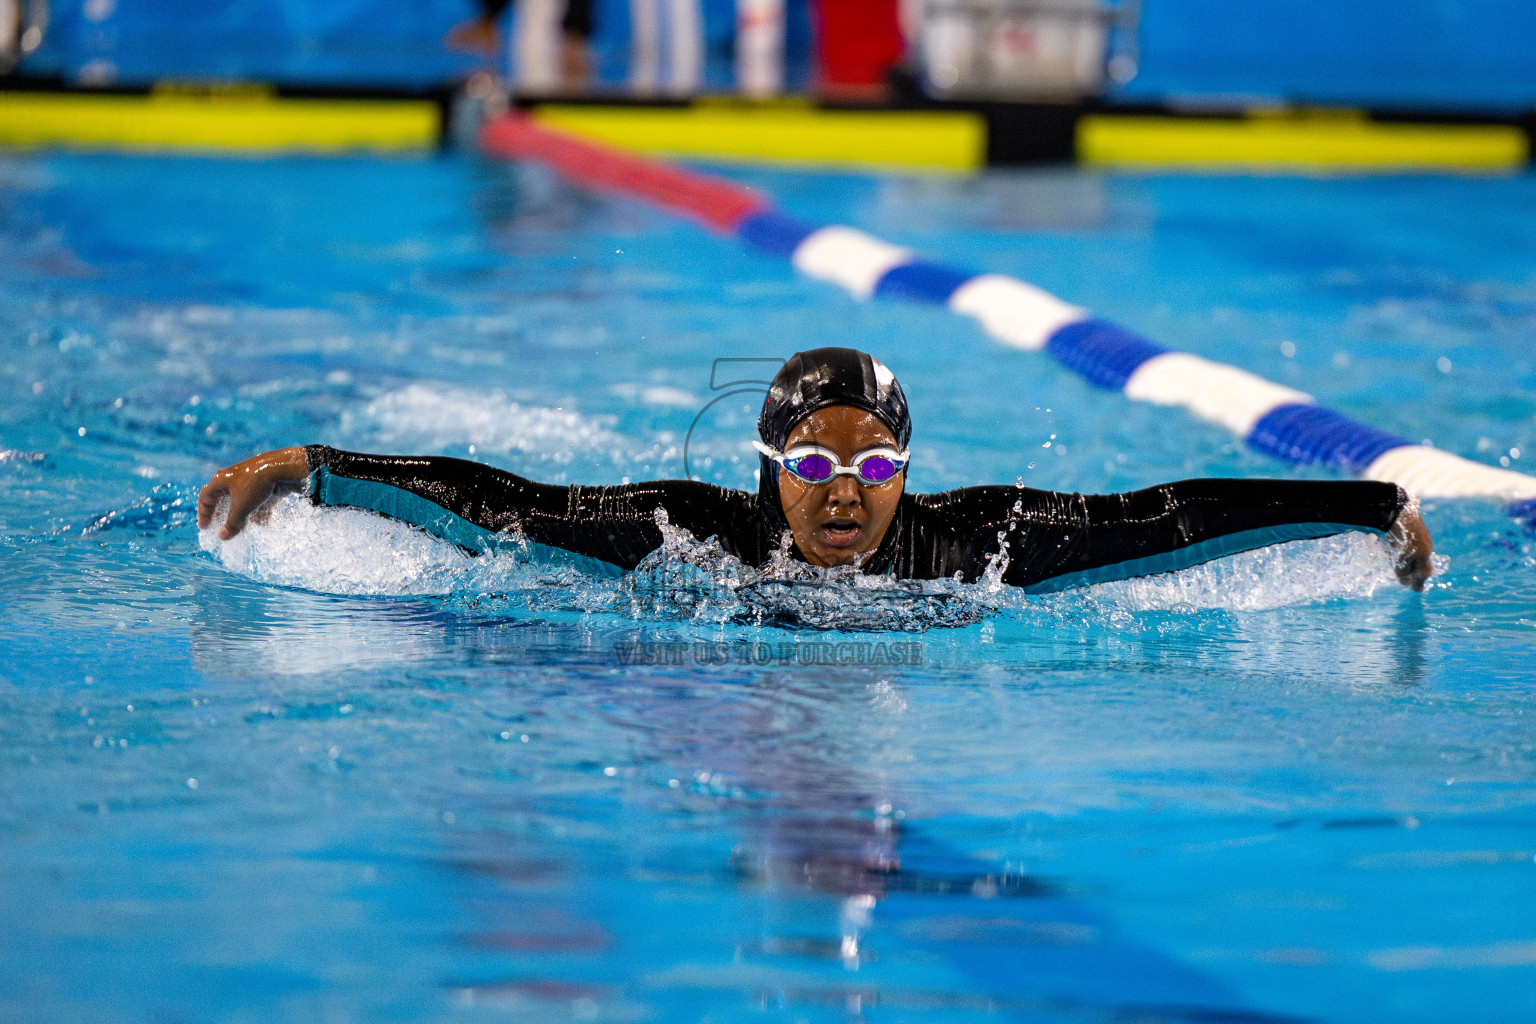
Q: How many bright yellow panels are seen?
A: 3